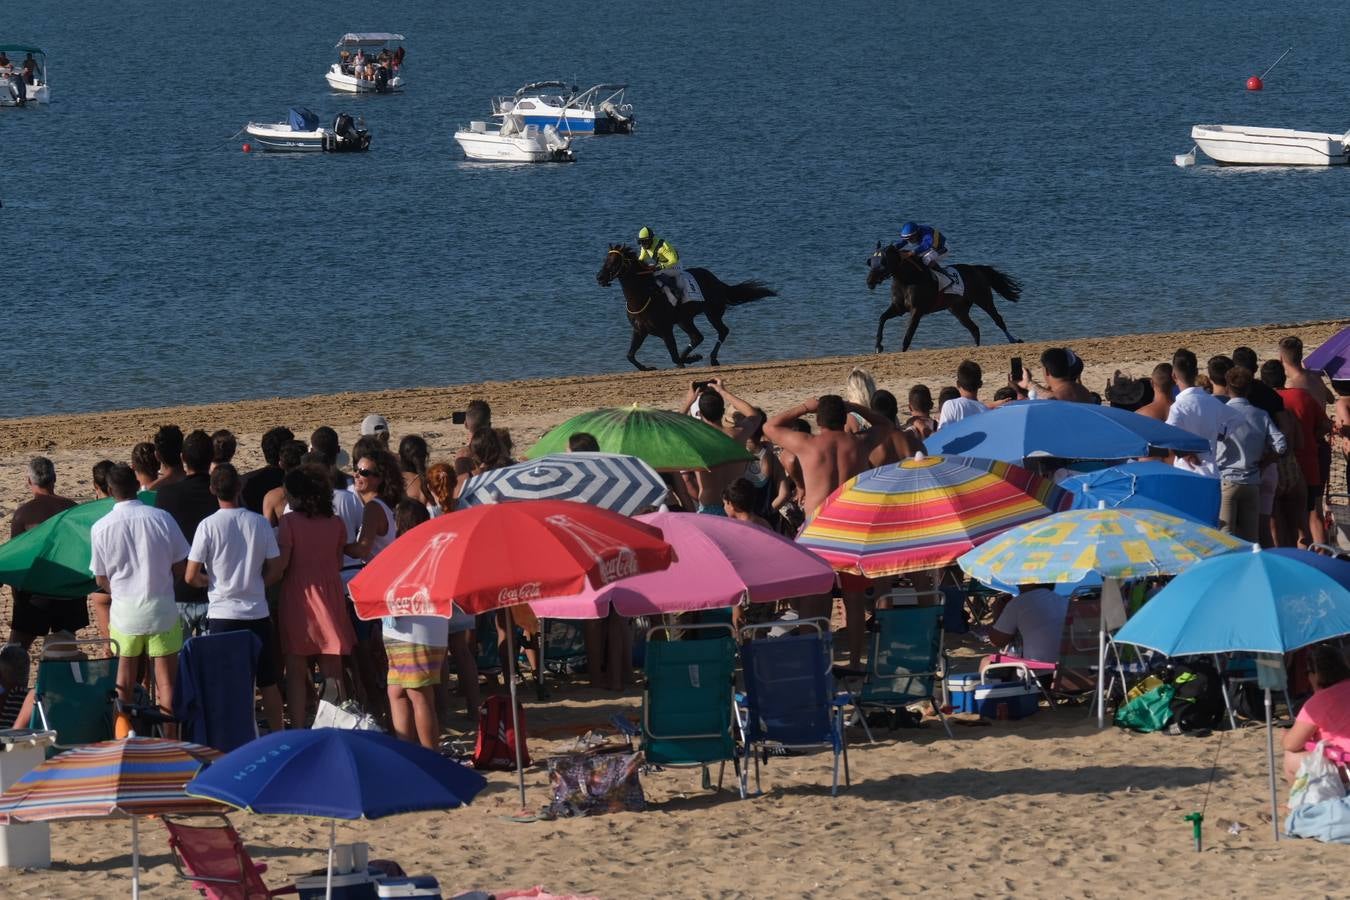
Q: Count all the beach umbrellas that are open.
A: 14